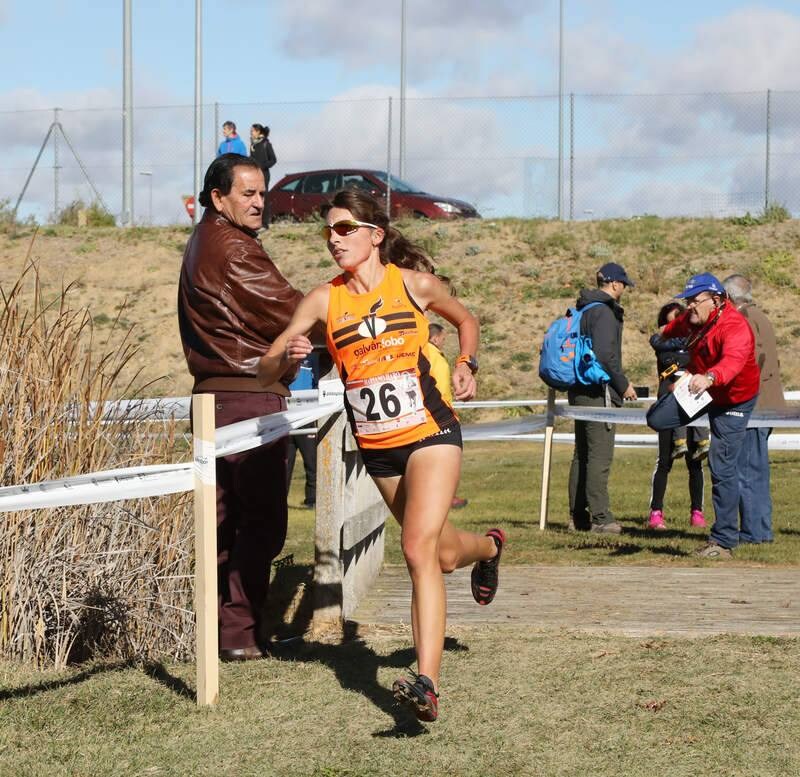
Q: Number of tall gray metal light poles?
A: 4